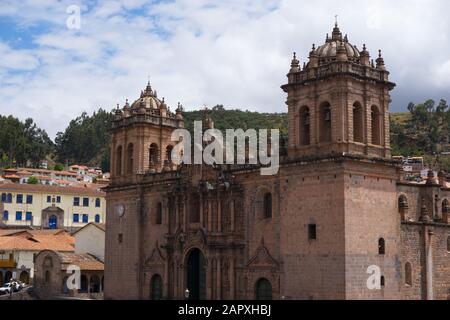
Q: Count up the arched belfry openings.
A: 8